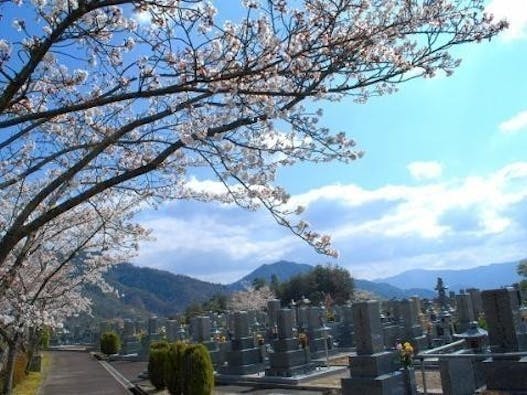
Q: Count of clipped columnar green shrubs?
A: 4